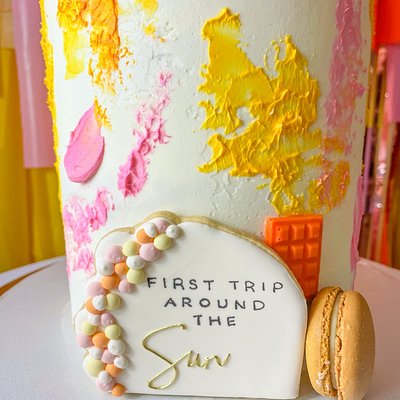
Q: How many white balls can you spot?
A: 10